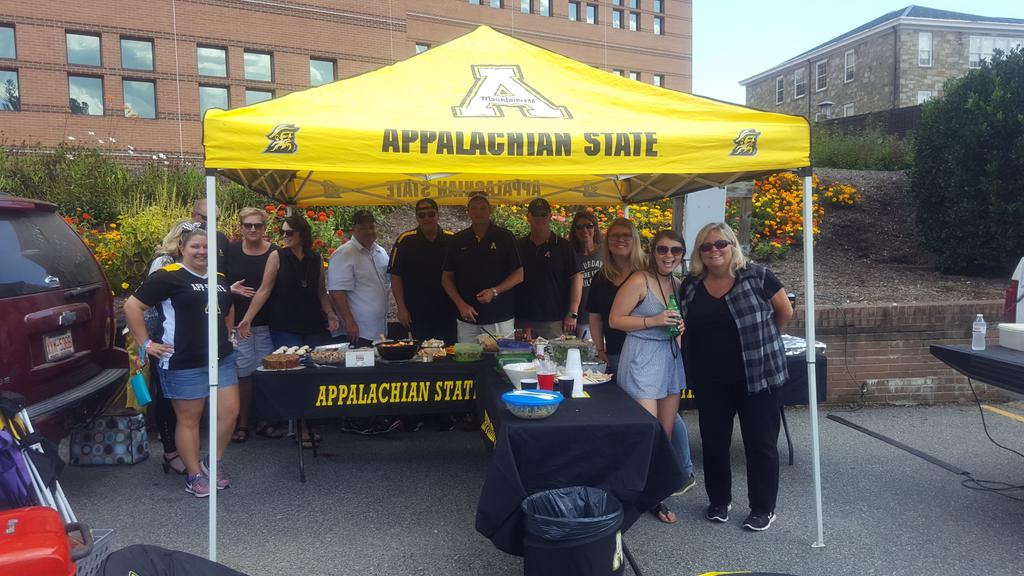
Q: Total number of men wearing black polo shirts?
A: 3